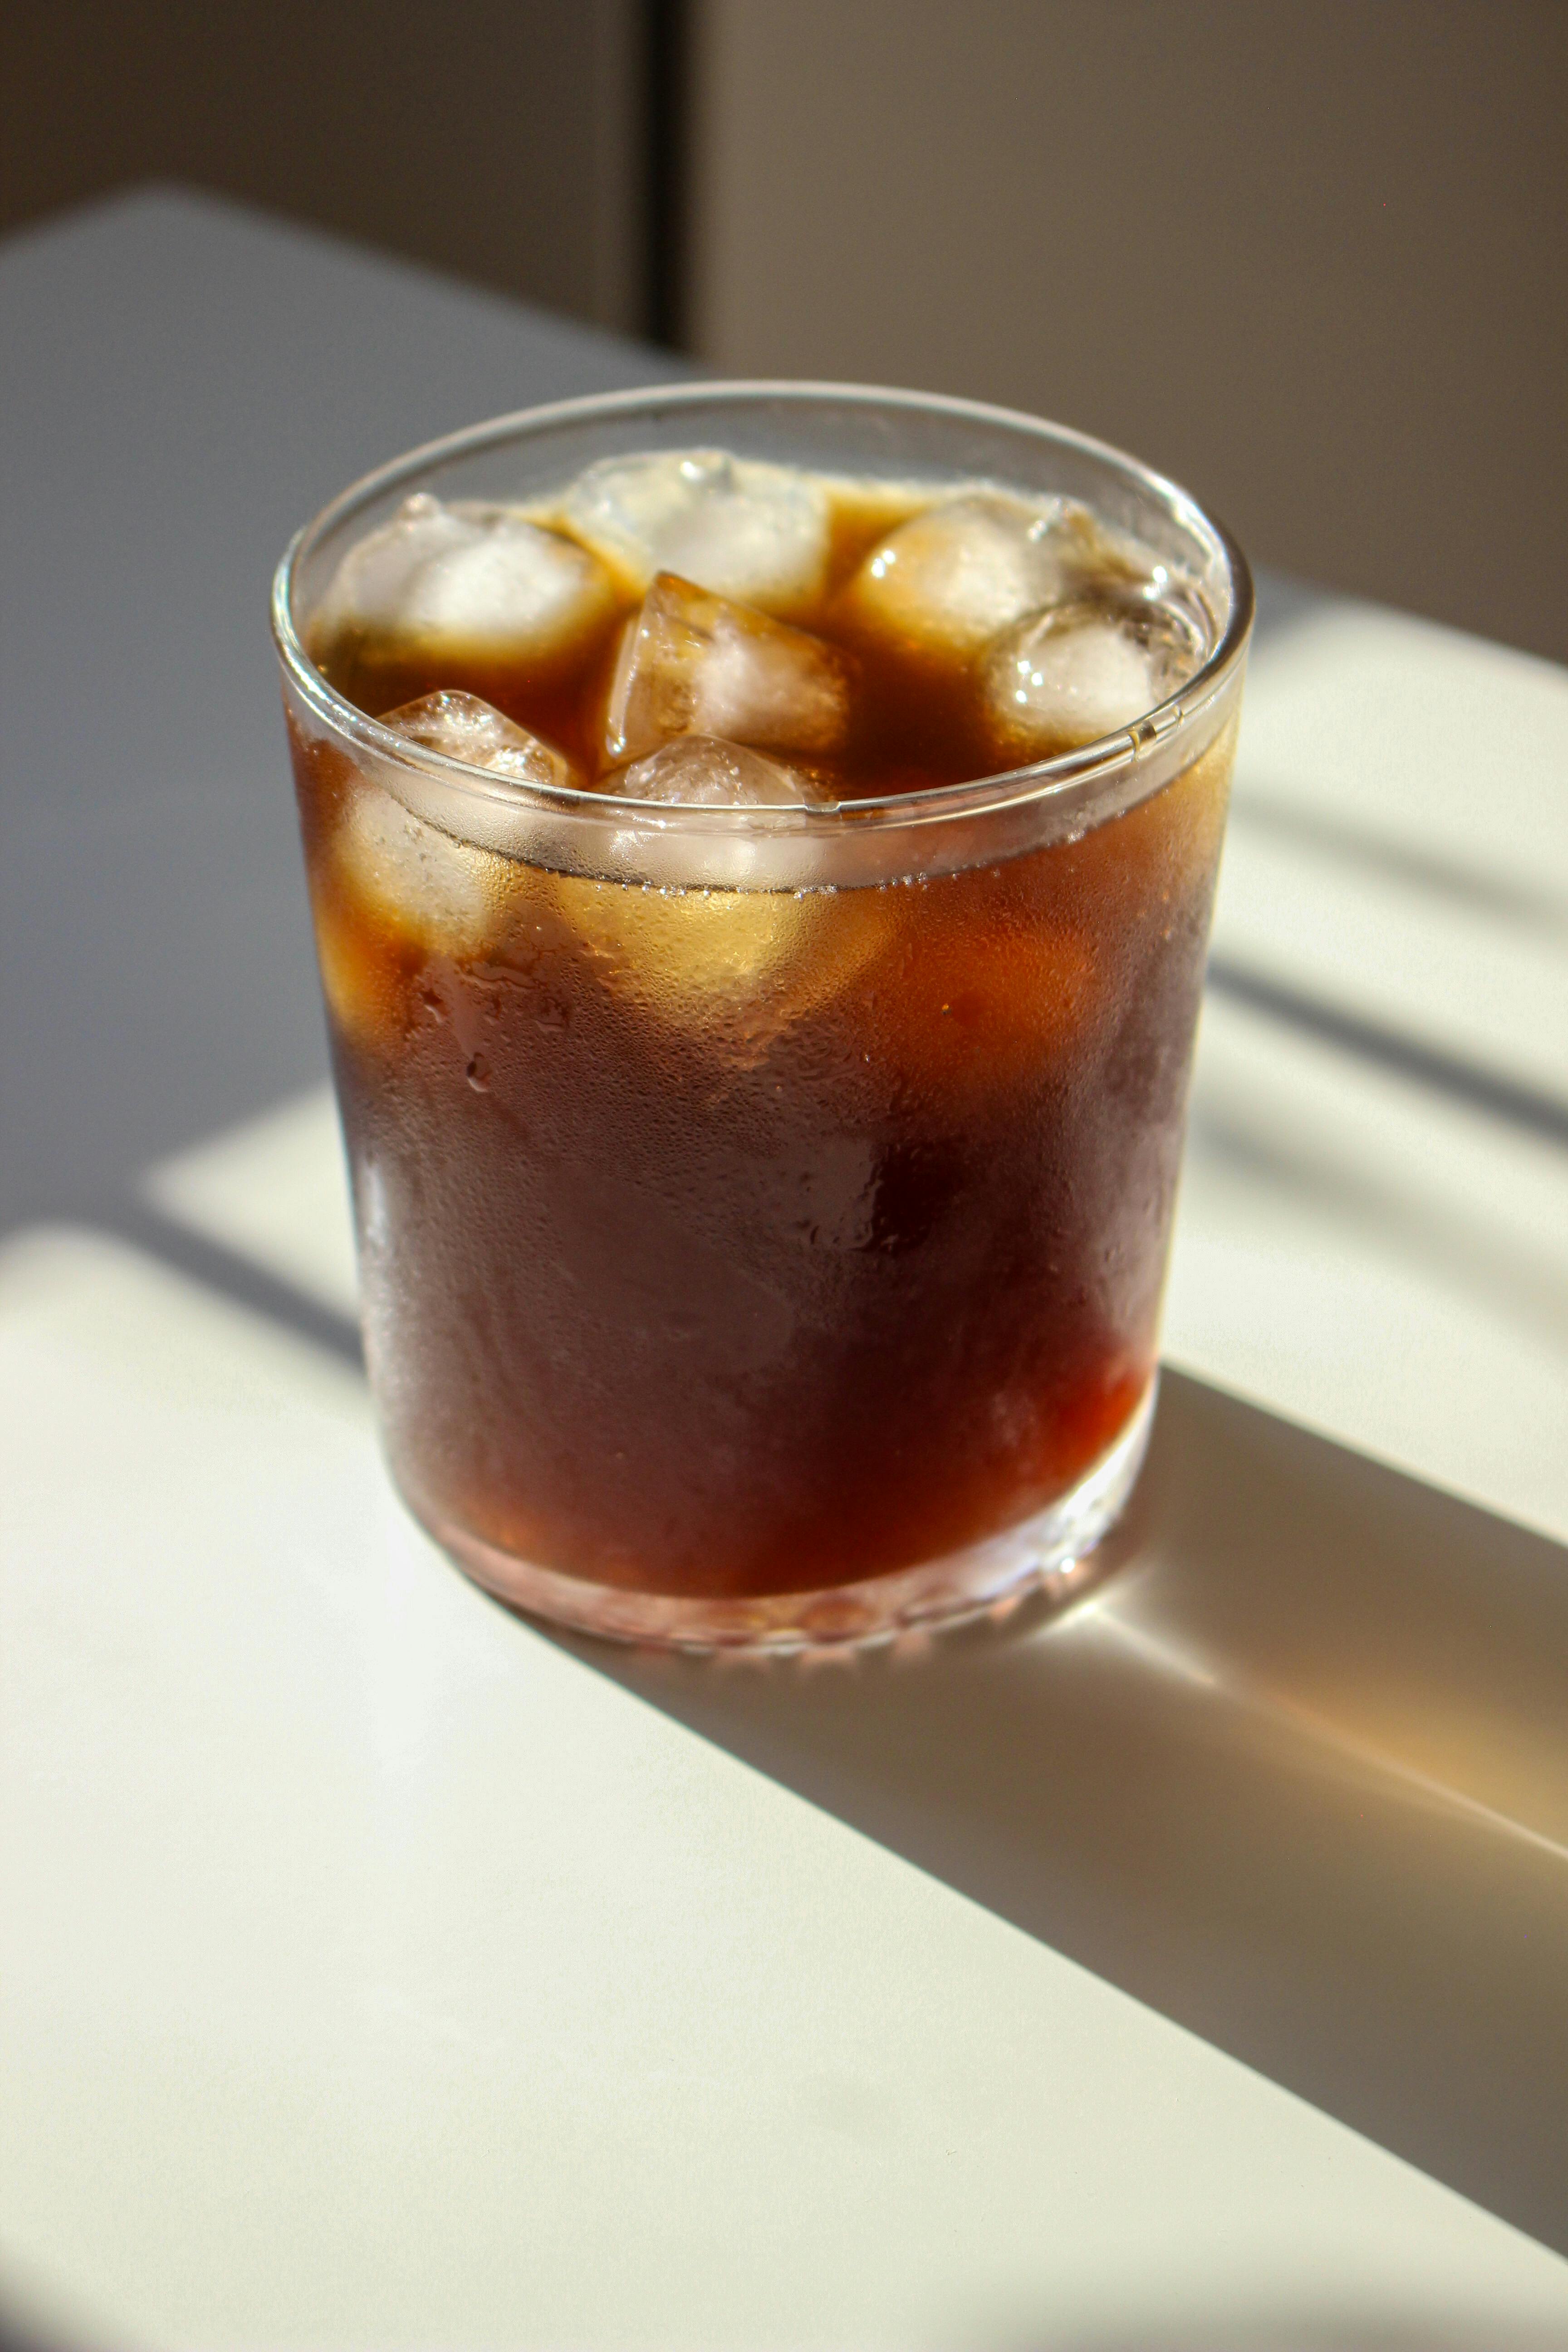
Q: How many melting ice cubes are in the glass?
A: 7